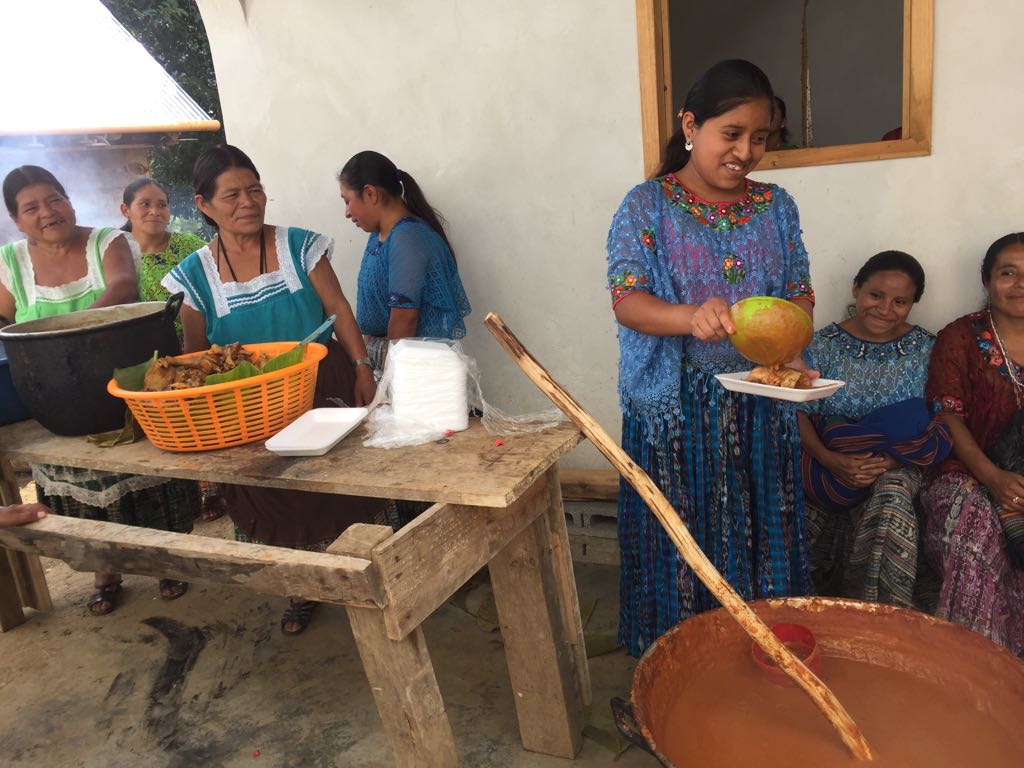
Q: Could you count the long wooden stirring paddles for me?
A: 1